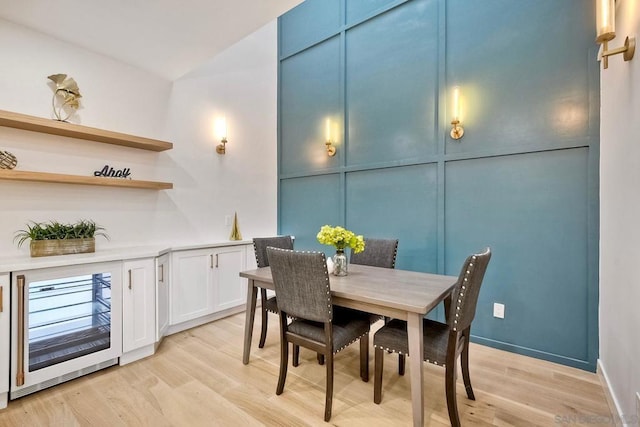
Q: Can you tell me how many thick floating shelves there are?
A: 2